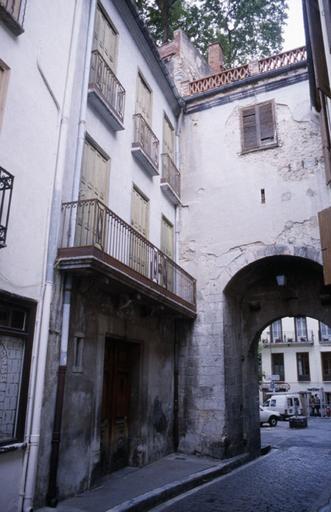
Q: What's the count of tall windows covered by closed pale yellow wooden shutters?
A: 6